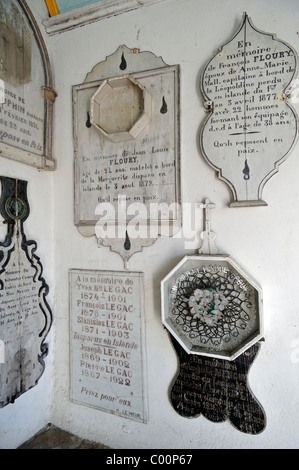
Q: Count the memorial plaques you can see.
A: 6